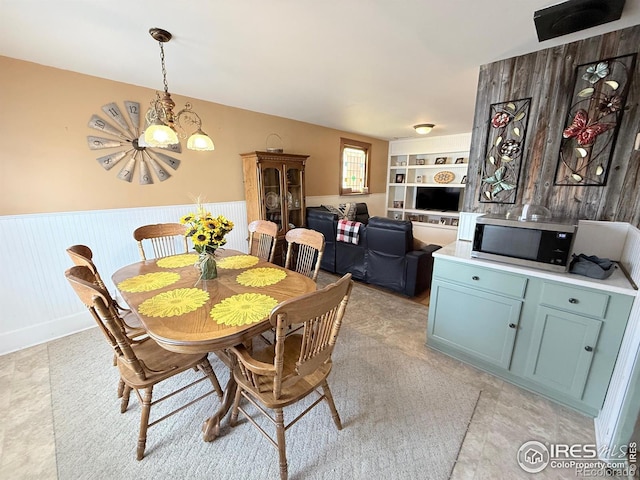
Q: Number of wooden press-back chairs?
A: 6